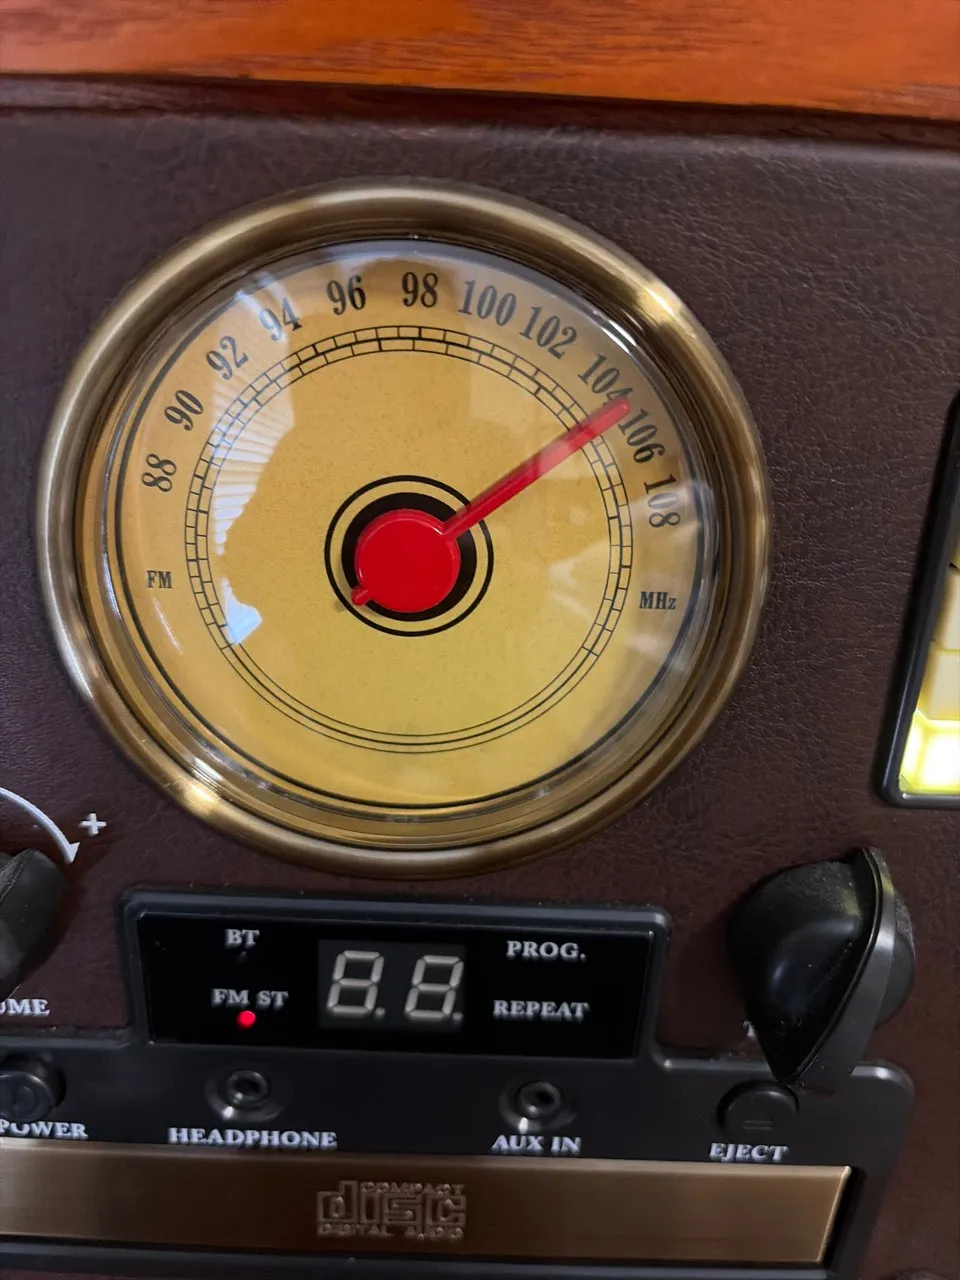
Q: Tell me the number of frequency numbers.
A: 11